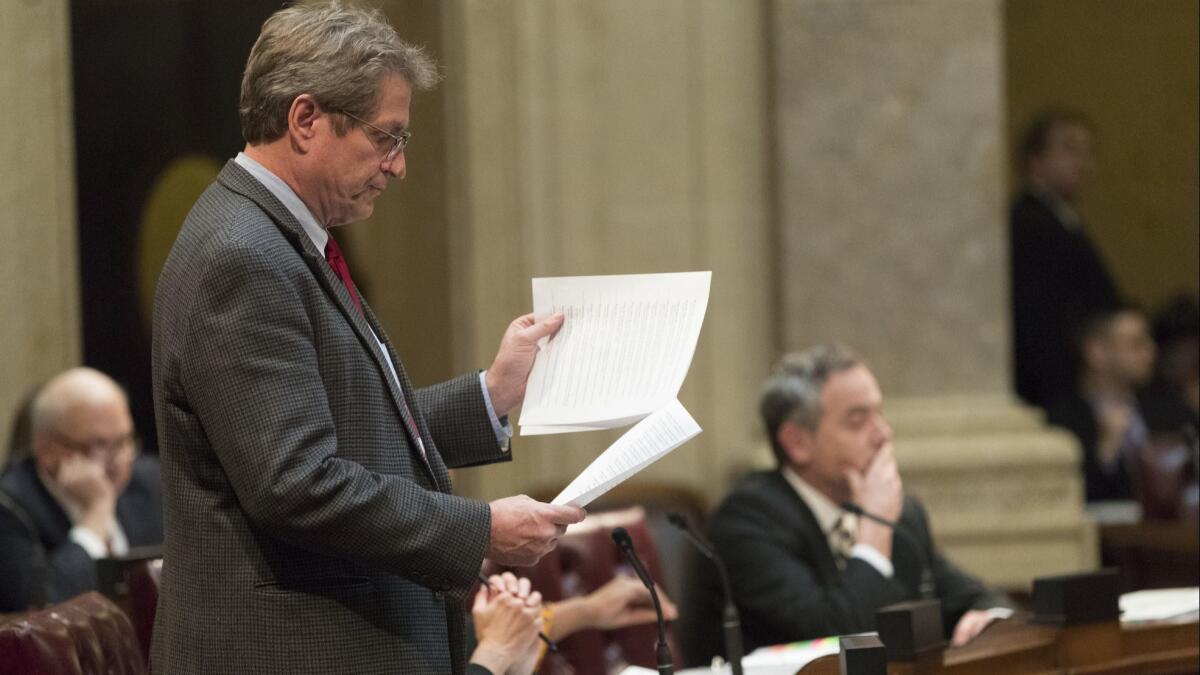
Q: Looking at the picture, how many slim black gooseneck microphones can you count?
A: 3